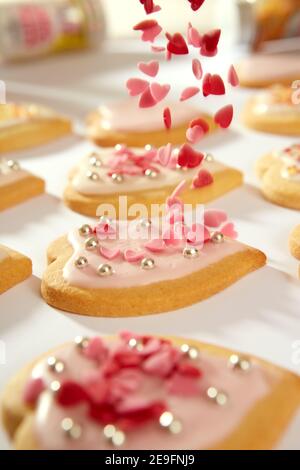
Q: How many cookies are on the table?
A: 11